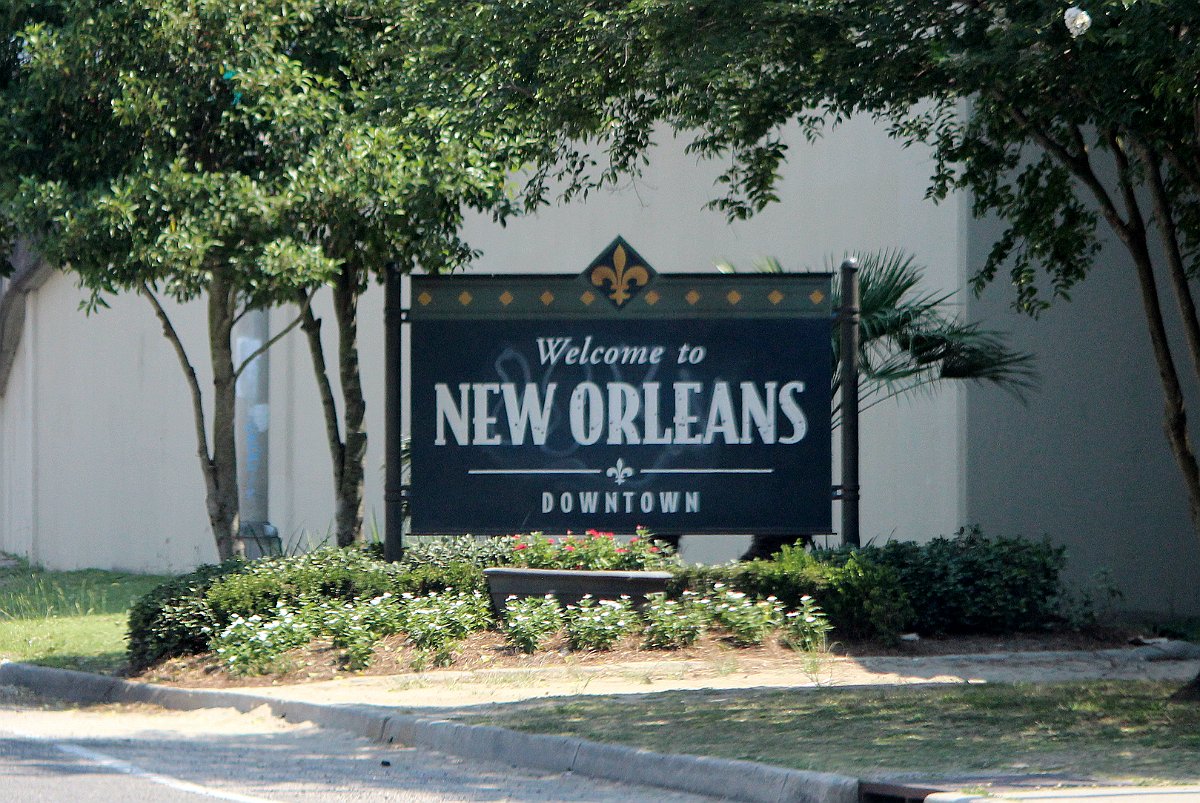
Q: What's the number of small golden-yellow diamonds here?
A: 10